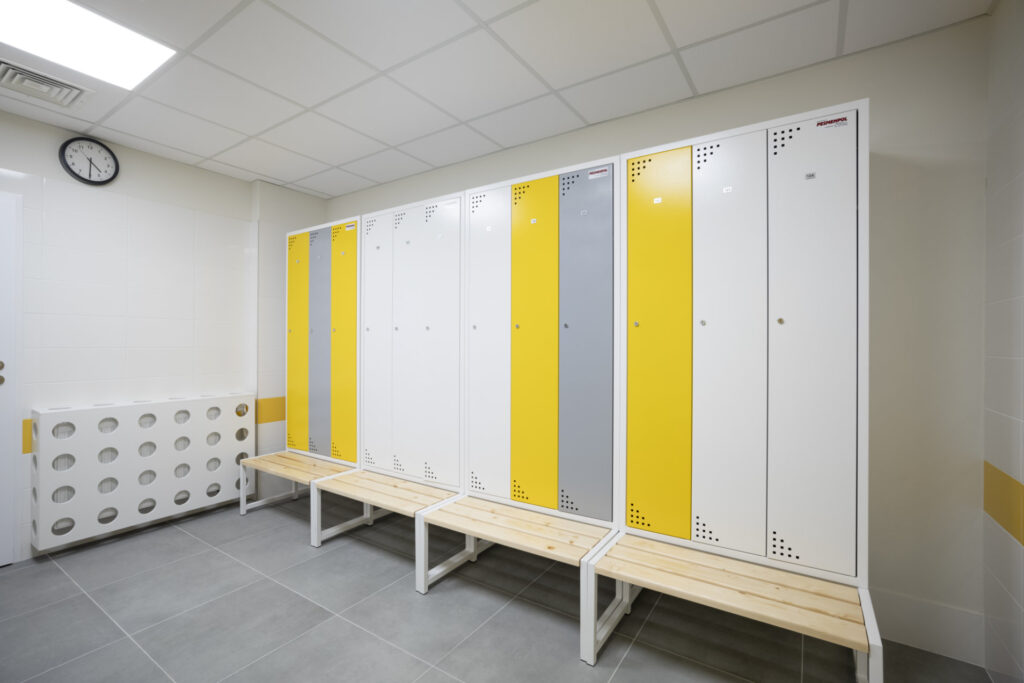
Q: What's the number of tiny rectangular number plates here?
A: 12